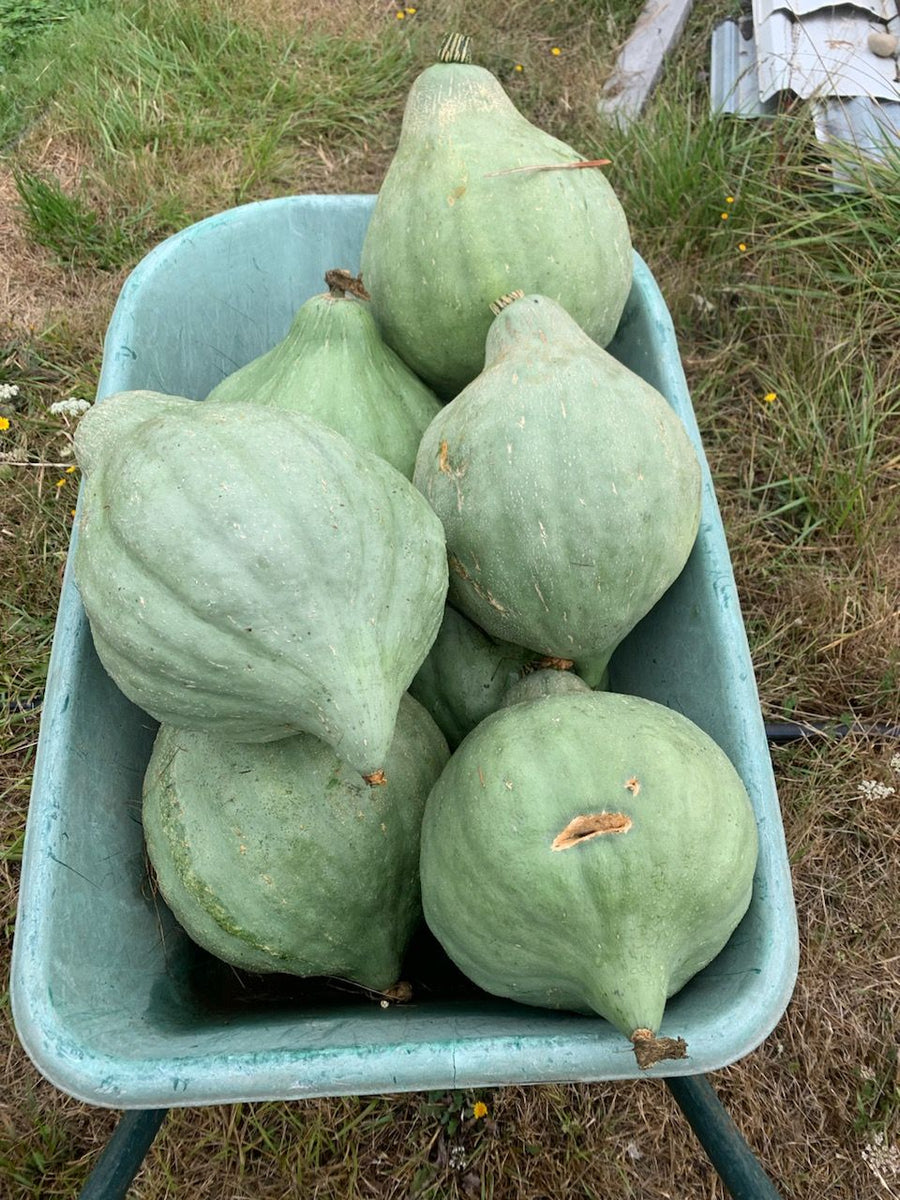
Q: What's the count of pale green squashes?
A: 7